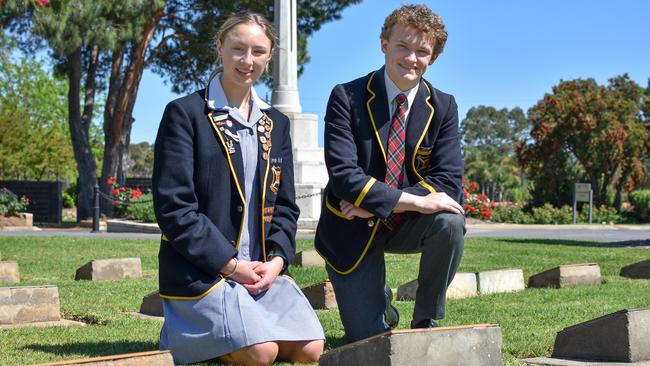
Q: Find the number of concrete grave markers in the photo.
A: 13